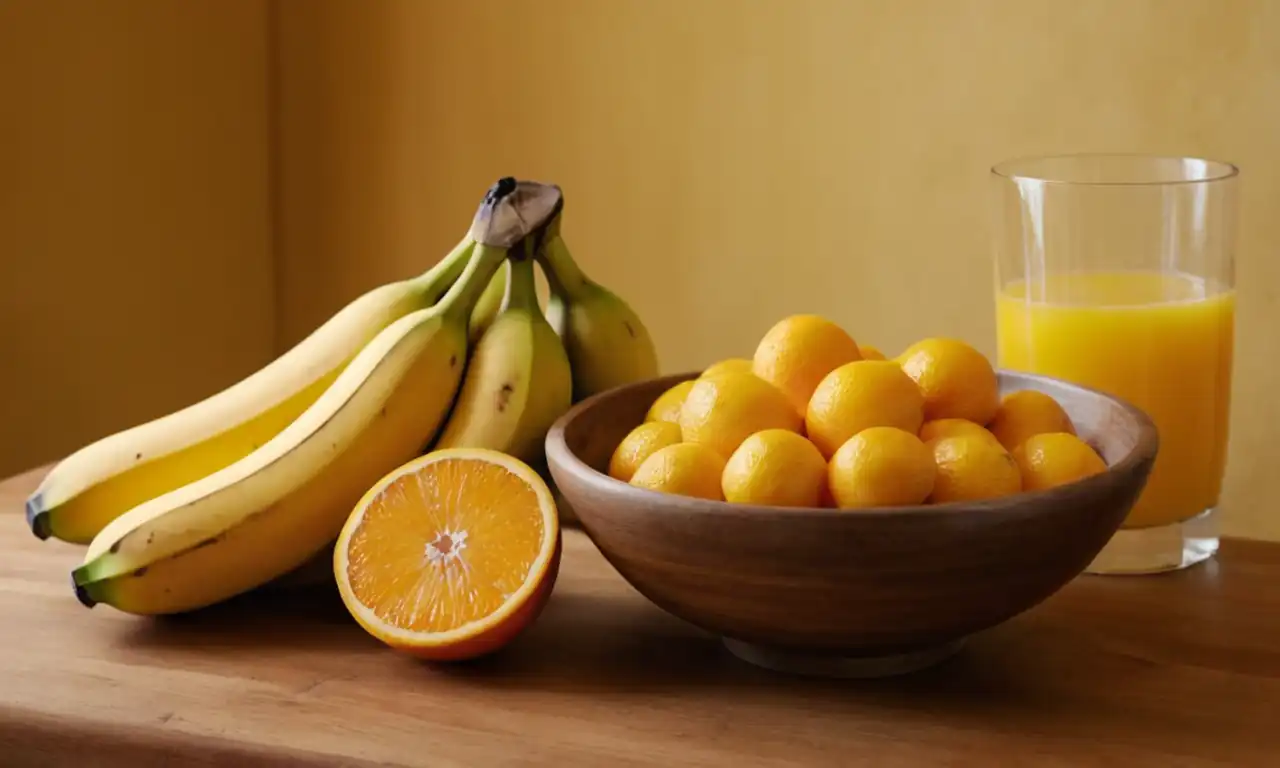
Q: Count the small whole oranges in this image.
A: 15